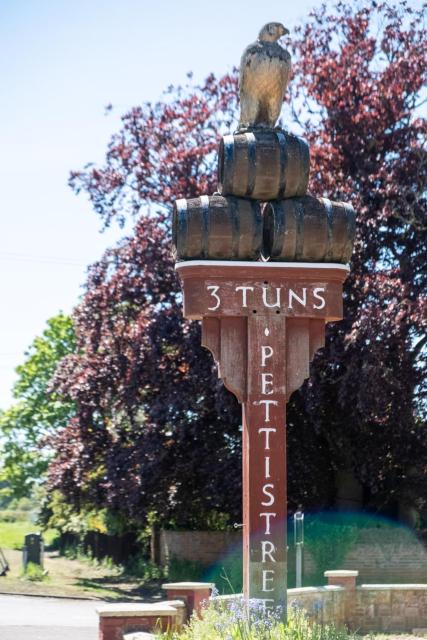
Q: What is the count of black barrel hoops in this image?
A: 12